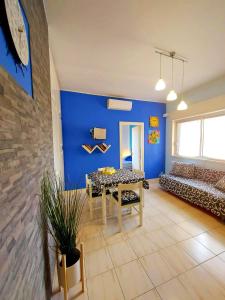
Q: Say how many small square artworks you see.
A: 2